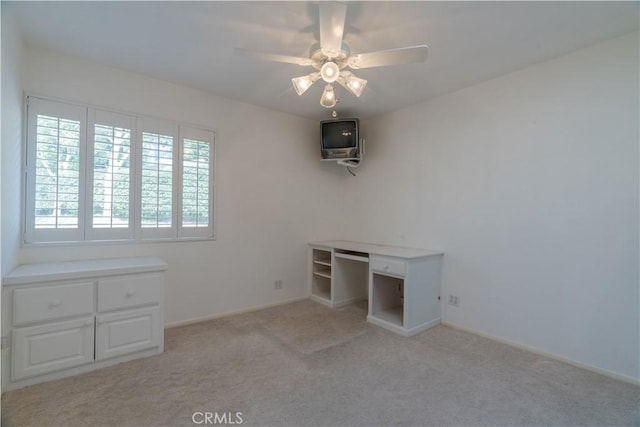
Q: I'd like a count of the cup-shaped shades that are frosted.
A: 4